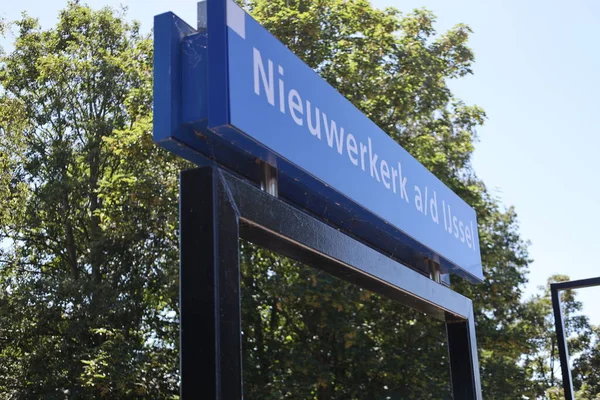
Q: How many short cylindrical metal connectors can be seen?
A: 2